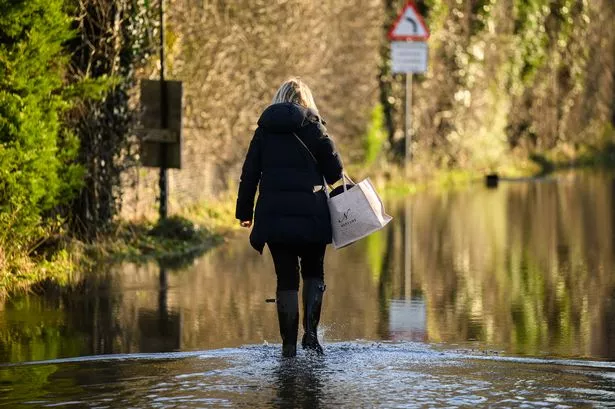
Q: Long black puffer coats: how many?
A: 1